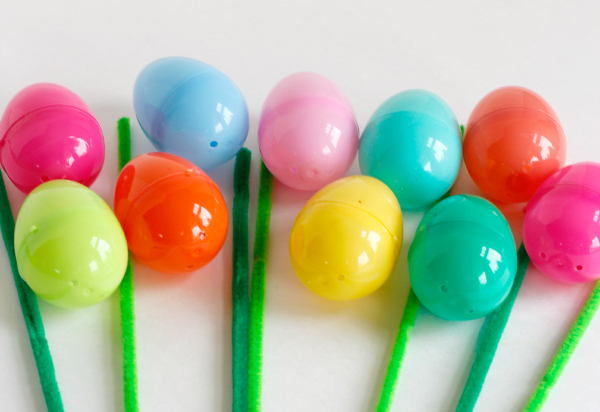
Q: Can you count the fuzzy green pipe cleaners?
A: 7